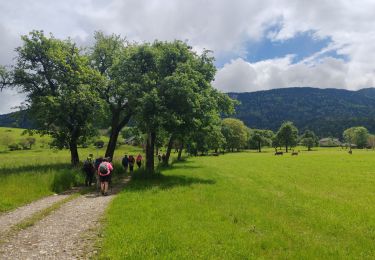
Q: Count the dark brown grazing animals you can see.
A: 2